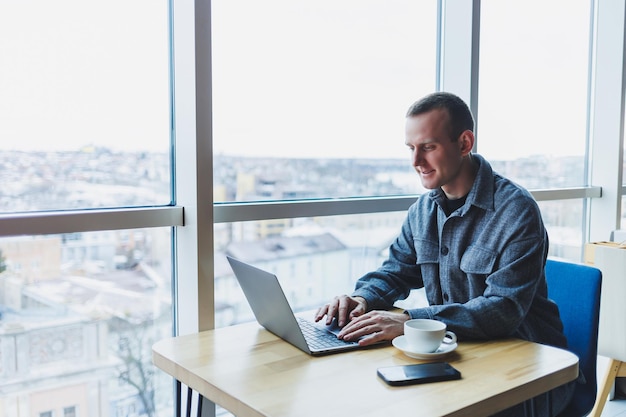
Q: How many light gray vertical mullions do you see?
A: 3